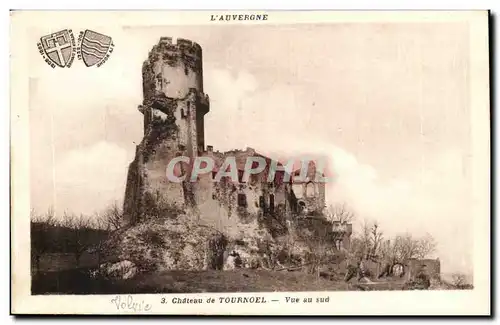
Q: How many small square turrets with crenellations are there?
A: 1